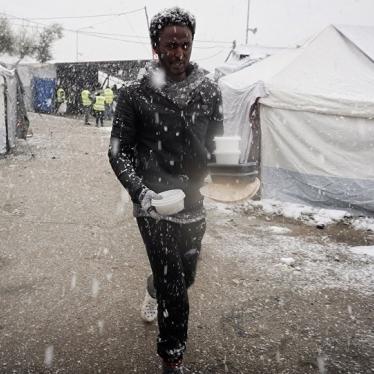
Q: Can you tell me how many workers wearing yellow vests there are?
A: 4